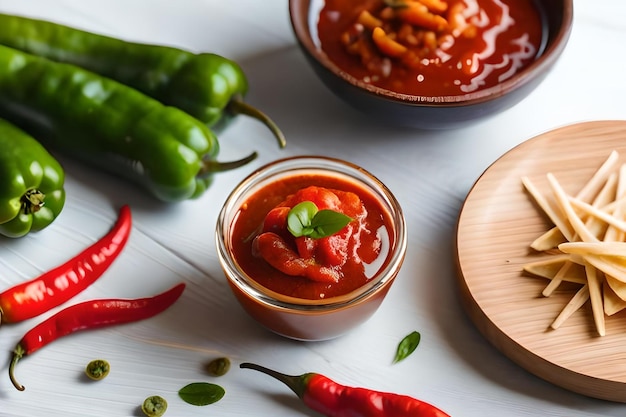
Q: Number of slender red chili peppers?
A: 3